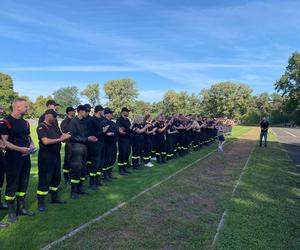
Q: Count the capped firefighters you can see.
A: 8